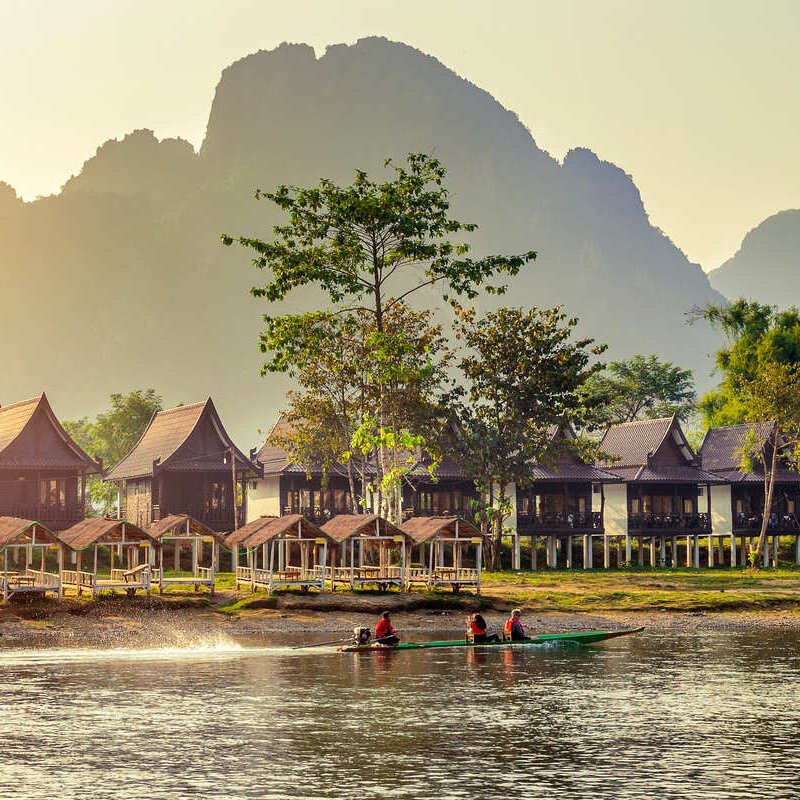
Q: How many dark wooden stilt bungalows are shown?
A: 7